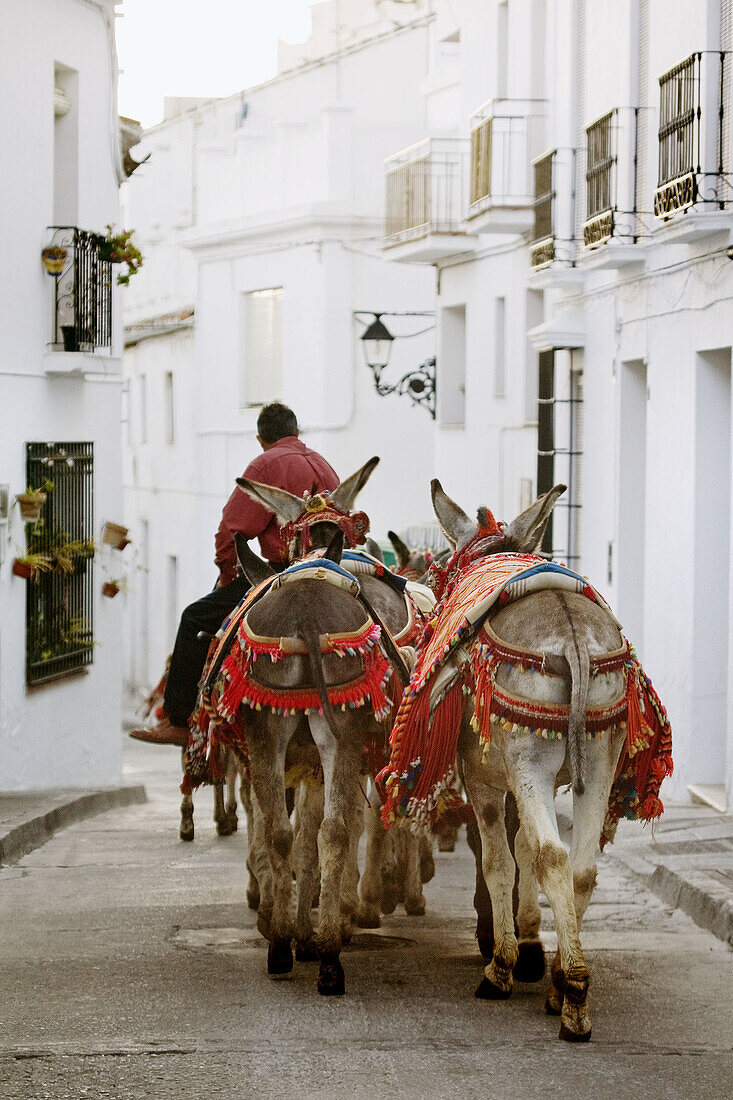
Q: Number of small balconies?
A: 6